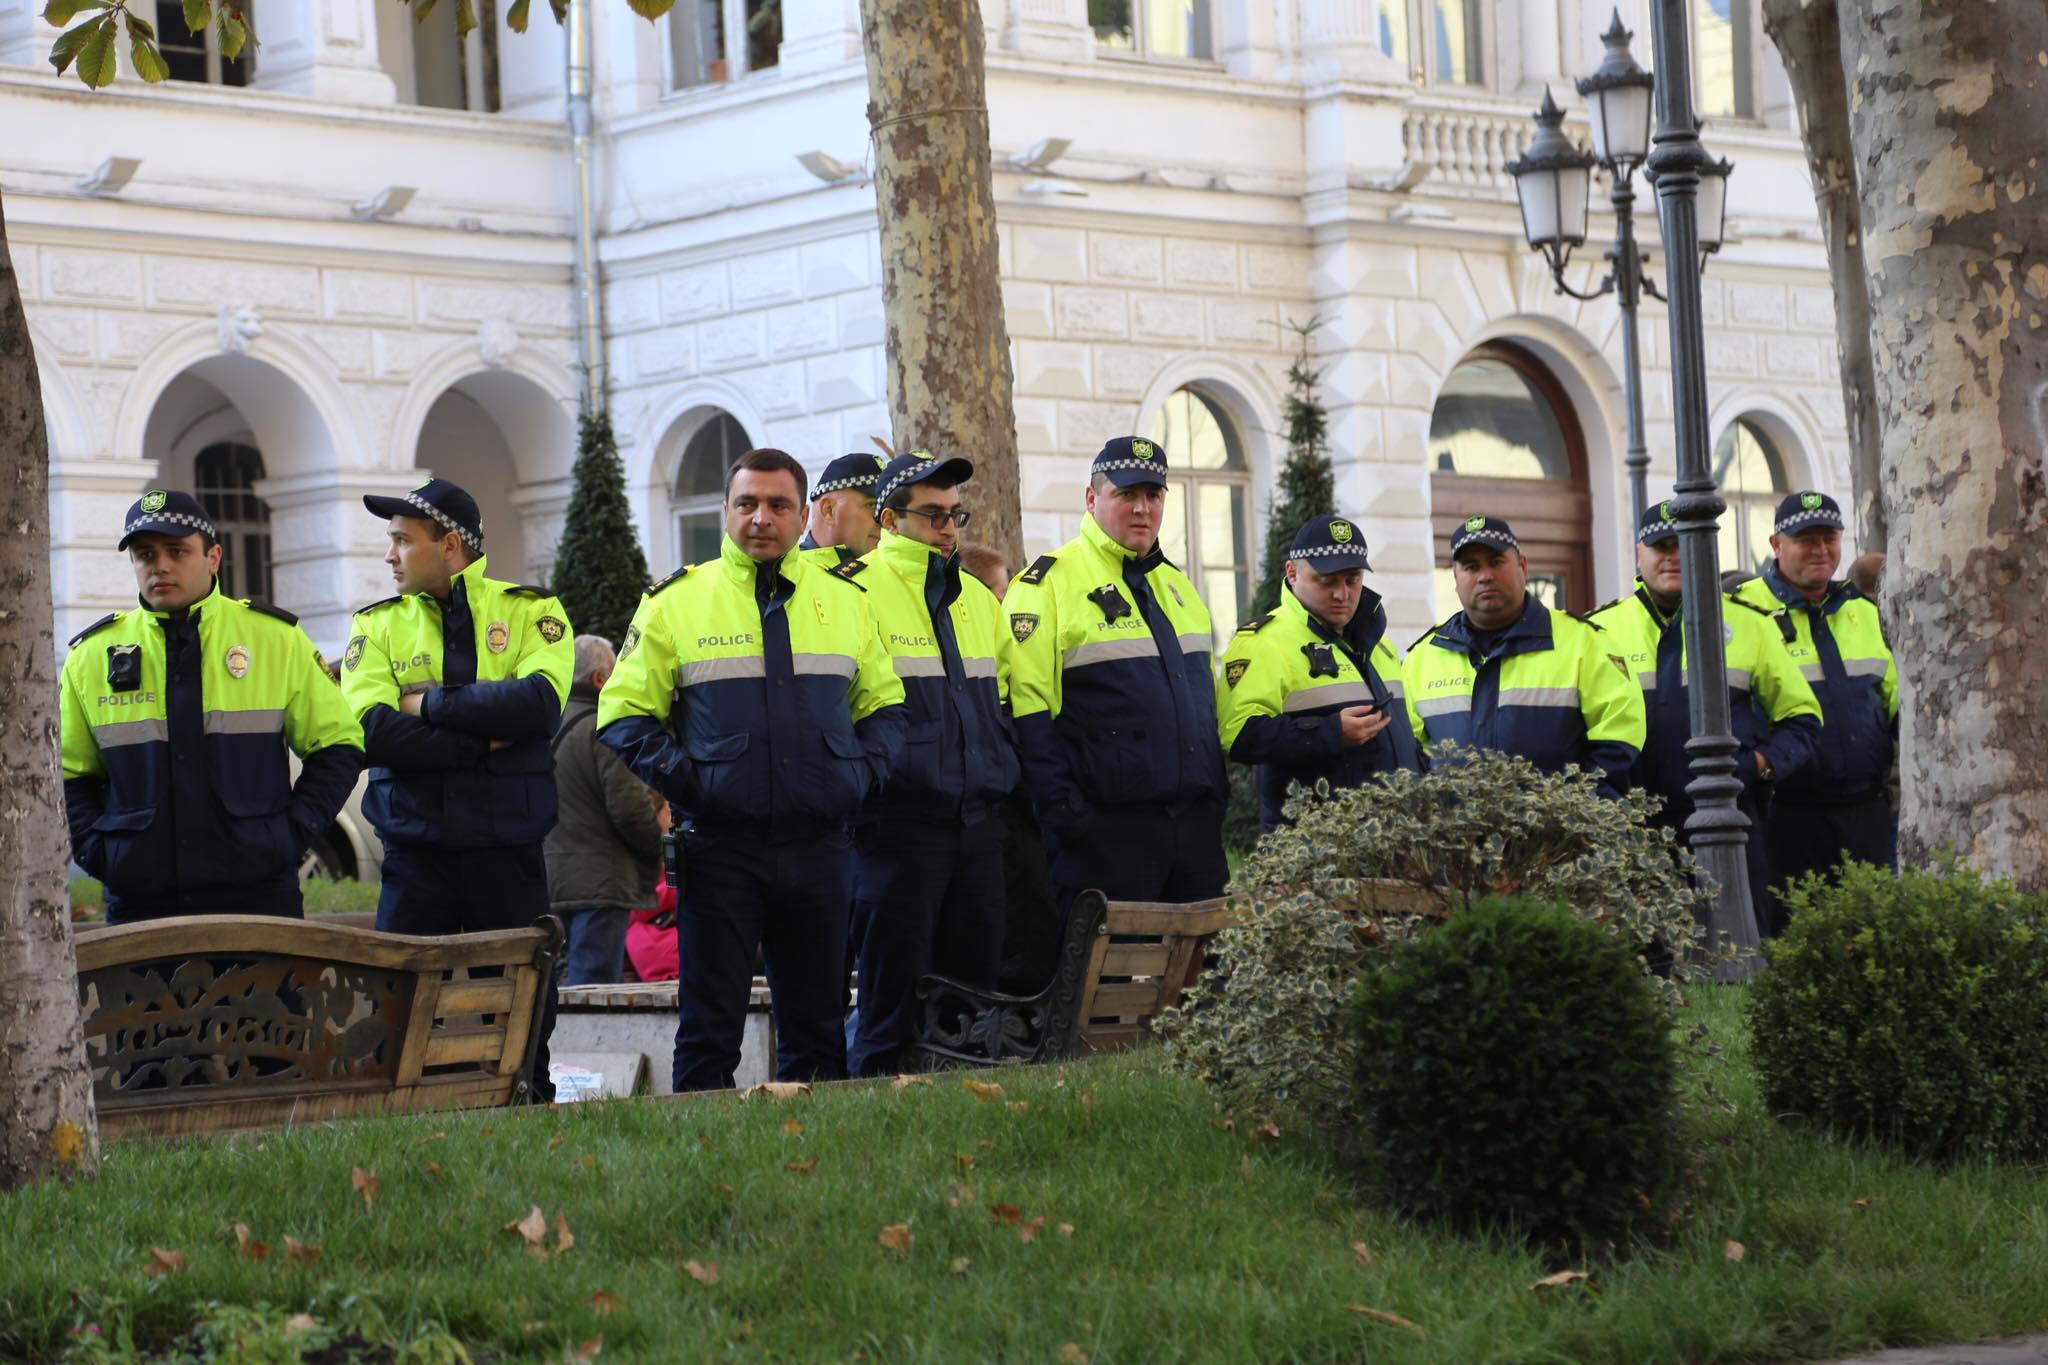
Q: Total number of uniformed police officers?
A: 10